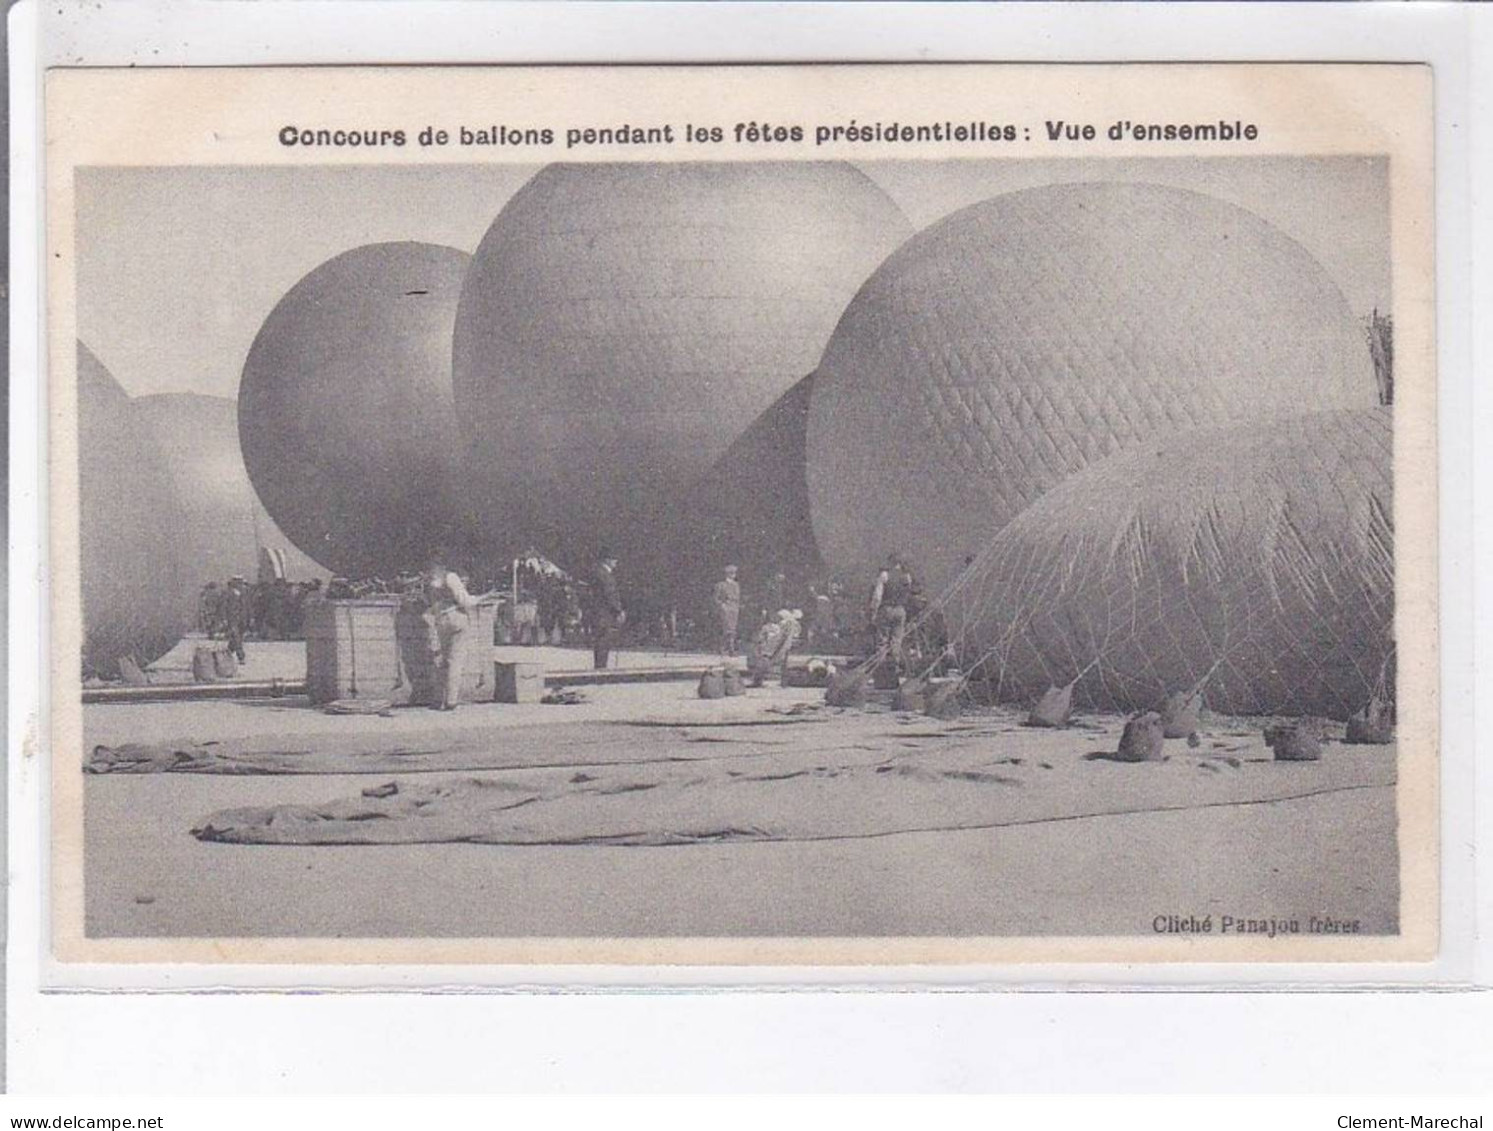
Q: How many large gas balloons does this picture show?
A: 7